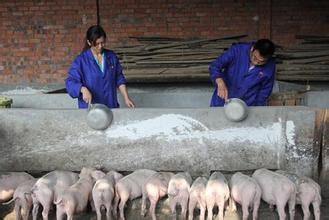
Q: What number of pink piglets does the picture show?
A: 13